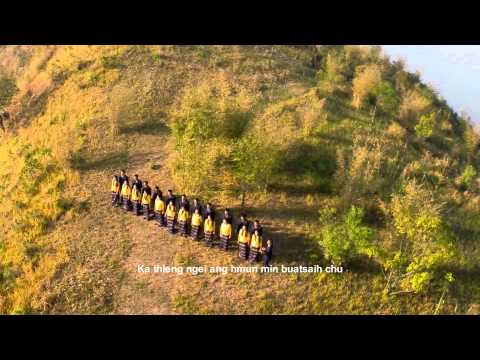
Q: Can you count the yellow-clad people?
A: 12